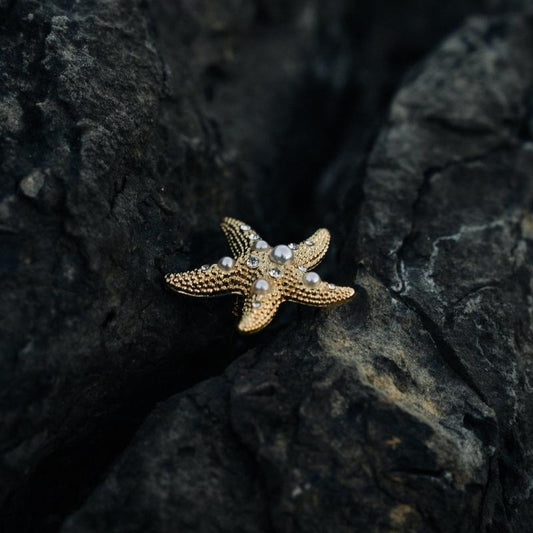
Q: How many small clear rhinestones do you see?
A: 10